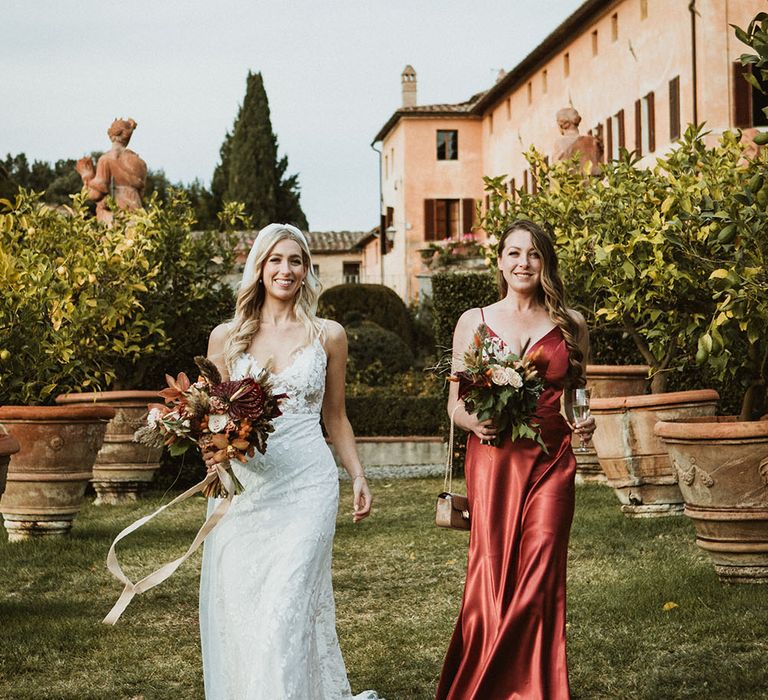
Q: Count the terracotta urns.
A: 6